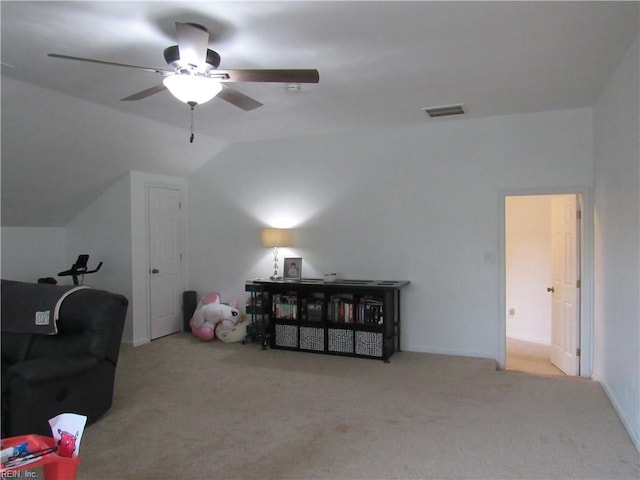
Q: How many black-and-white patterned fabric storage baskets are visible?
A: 4